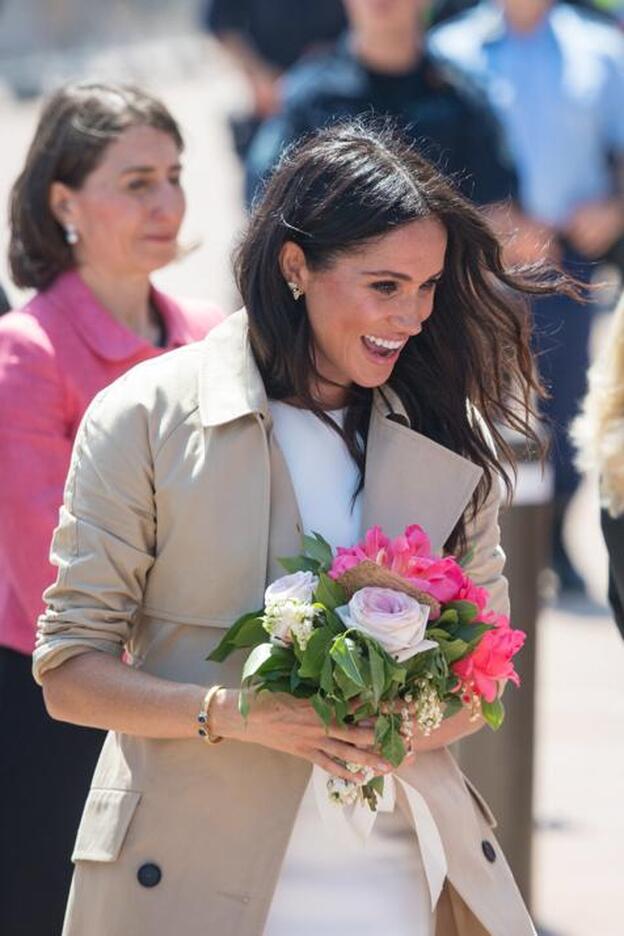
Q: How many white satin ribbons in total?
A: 1